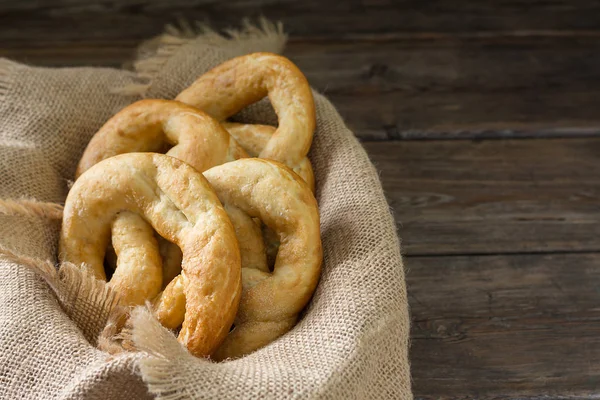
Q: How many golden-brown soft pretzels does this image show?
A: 4